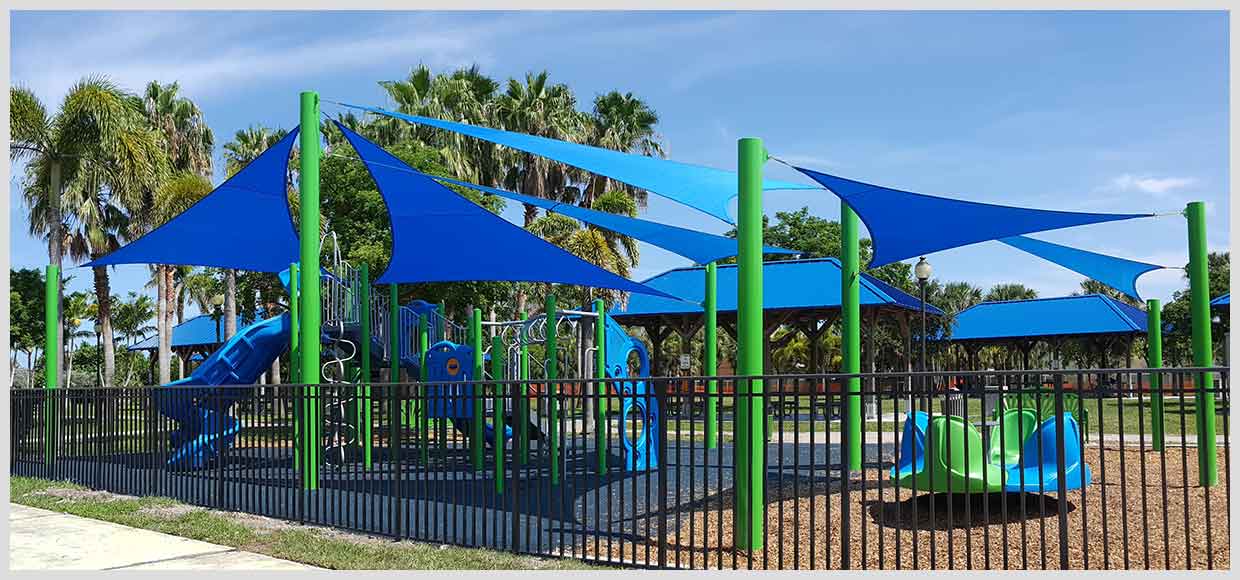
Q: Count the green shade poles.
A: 7